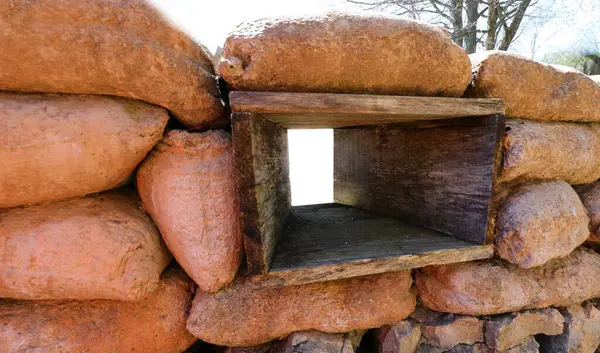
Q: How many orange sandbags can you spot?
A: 12